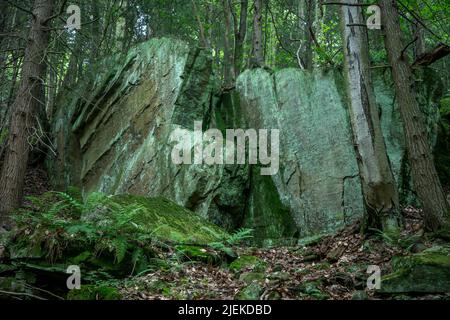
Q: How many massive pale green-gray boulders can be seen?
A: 2